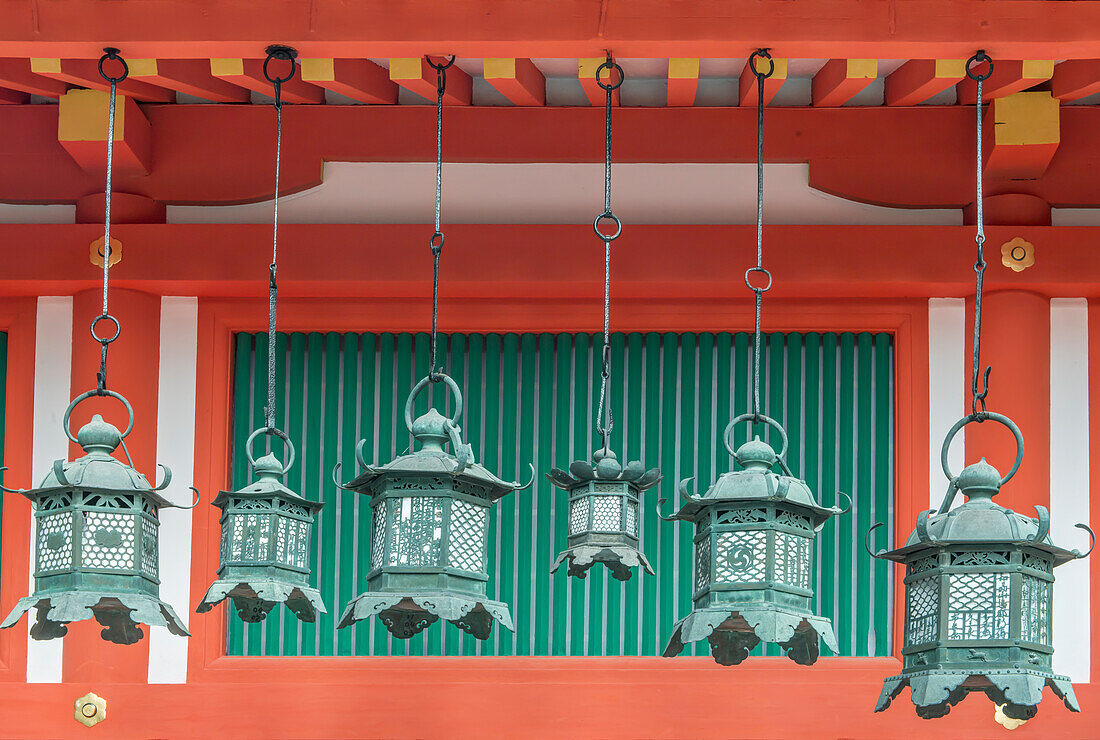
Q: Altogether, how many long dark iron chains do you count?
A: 6